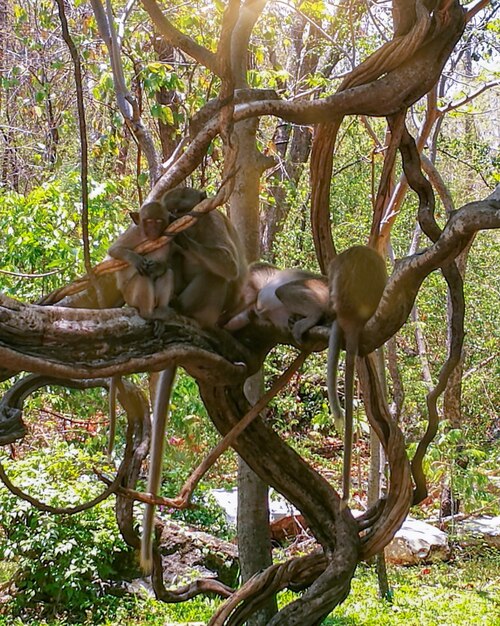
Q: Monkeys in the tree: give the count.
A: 4